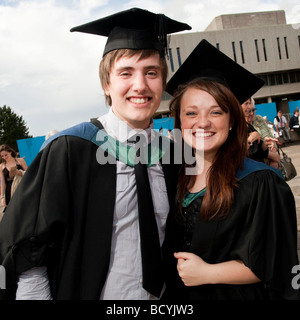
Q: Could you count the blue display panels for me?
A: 4